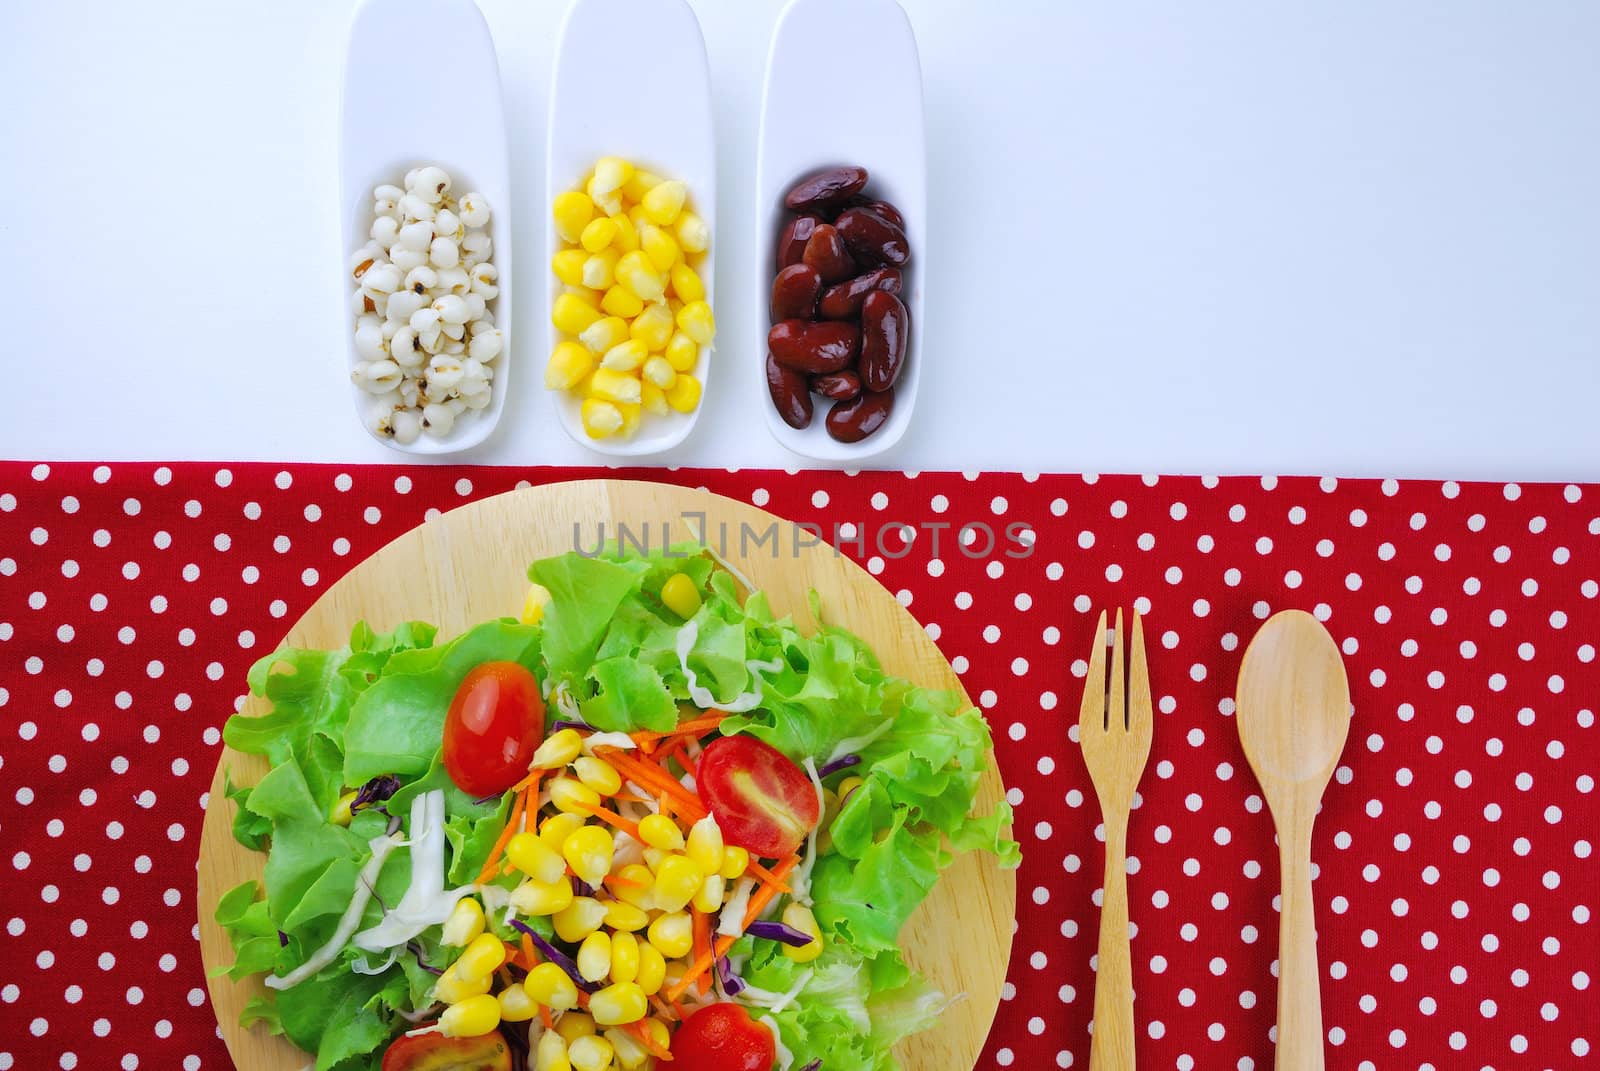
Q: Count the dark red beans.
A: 12